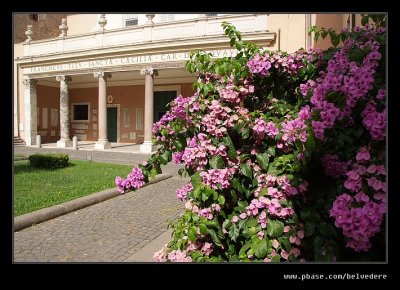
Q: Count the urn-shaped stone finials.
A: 4